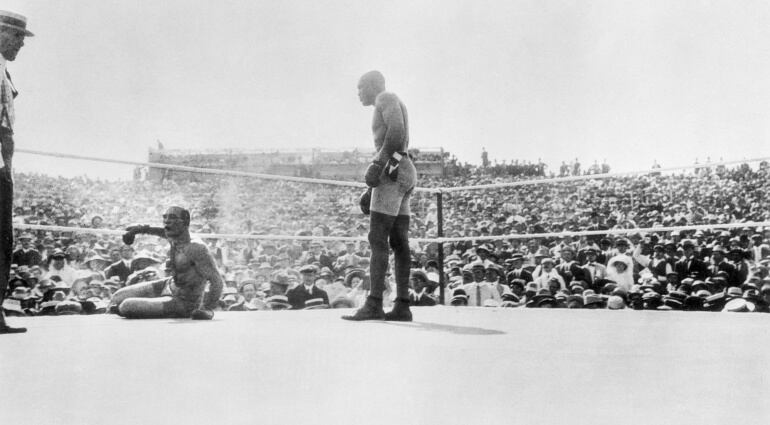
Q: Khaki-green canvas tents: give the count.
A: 0